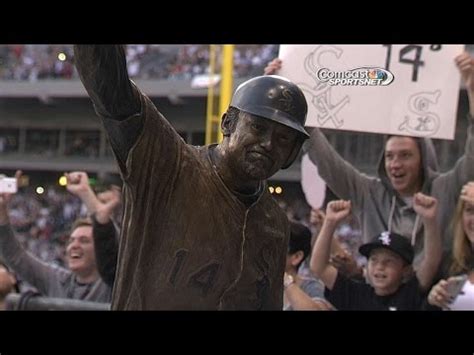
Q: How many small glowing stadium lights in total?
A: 5